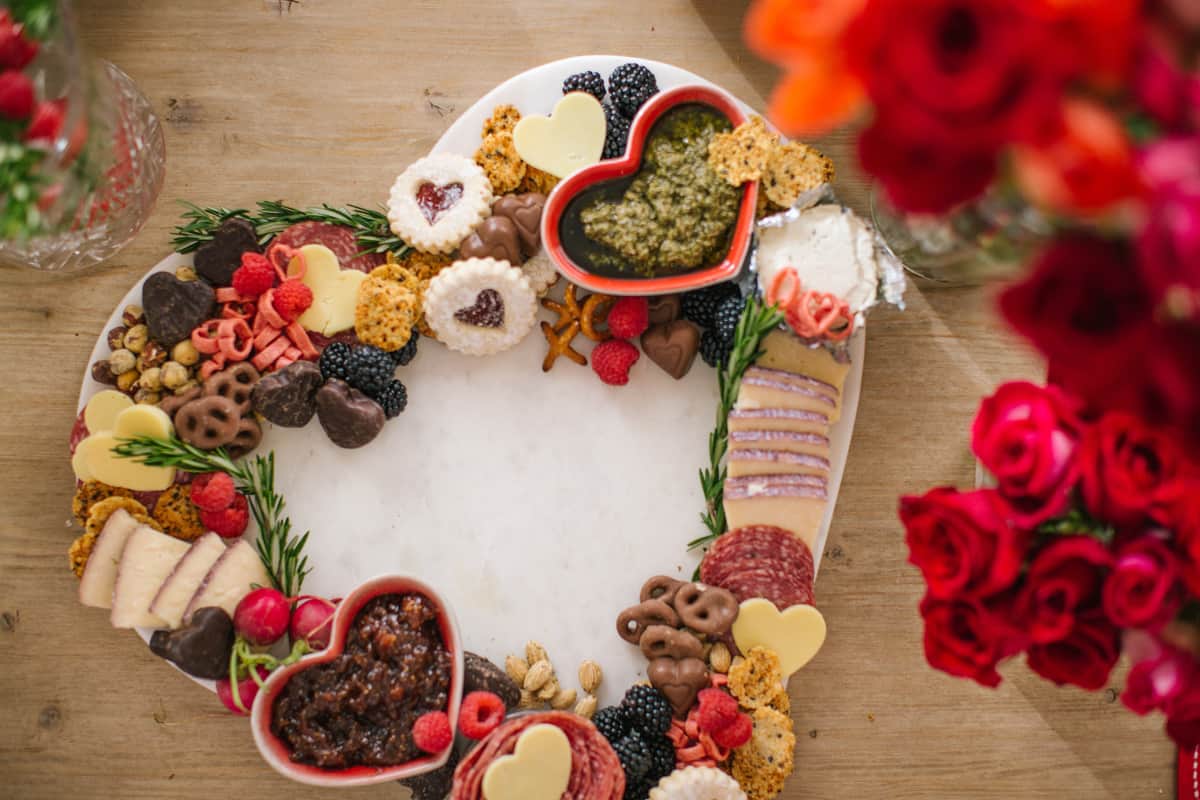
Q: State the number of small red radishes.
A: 3